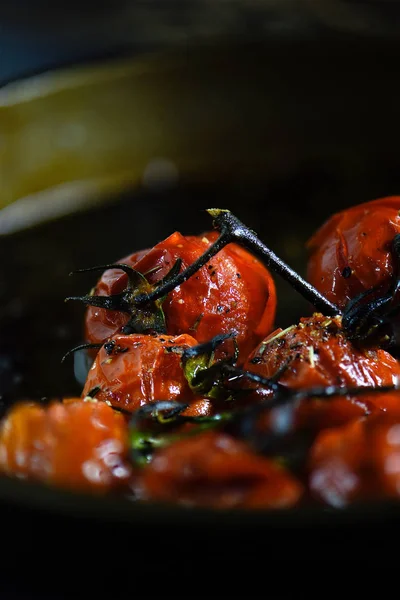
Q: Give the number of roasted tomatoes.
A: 7